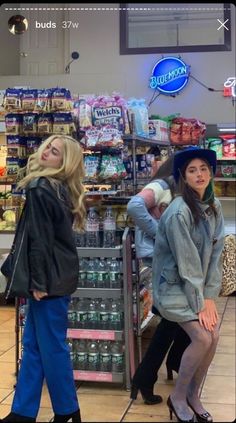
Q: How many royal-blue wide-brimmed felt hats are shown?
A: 1